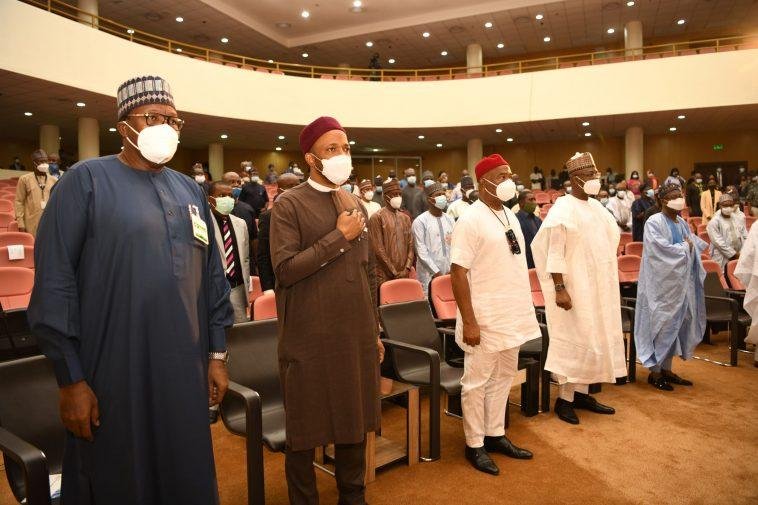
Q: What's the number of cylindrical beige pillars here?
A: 8